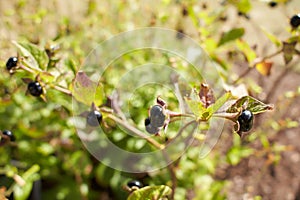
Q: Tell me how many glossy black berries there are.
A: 9